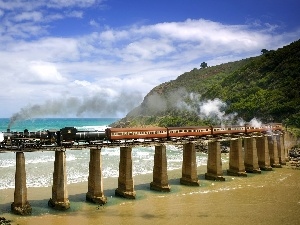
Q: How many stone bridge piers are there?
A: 12